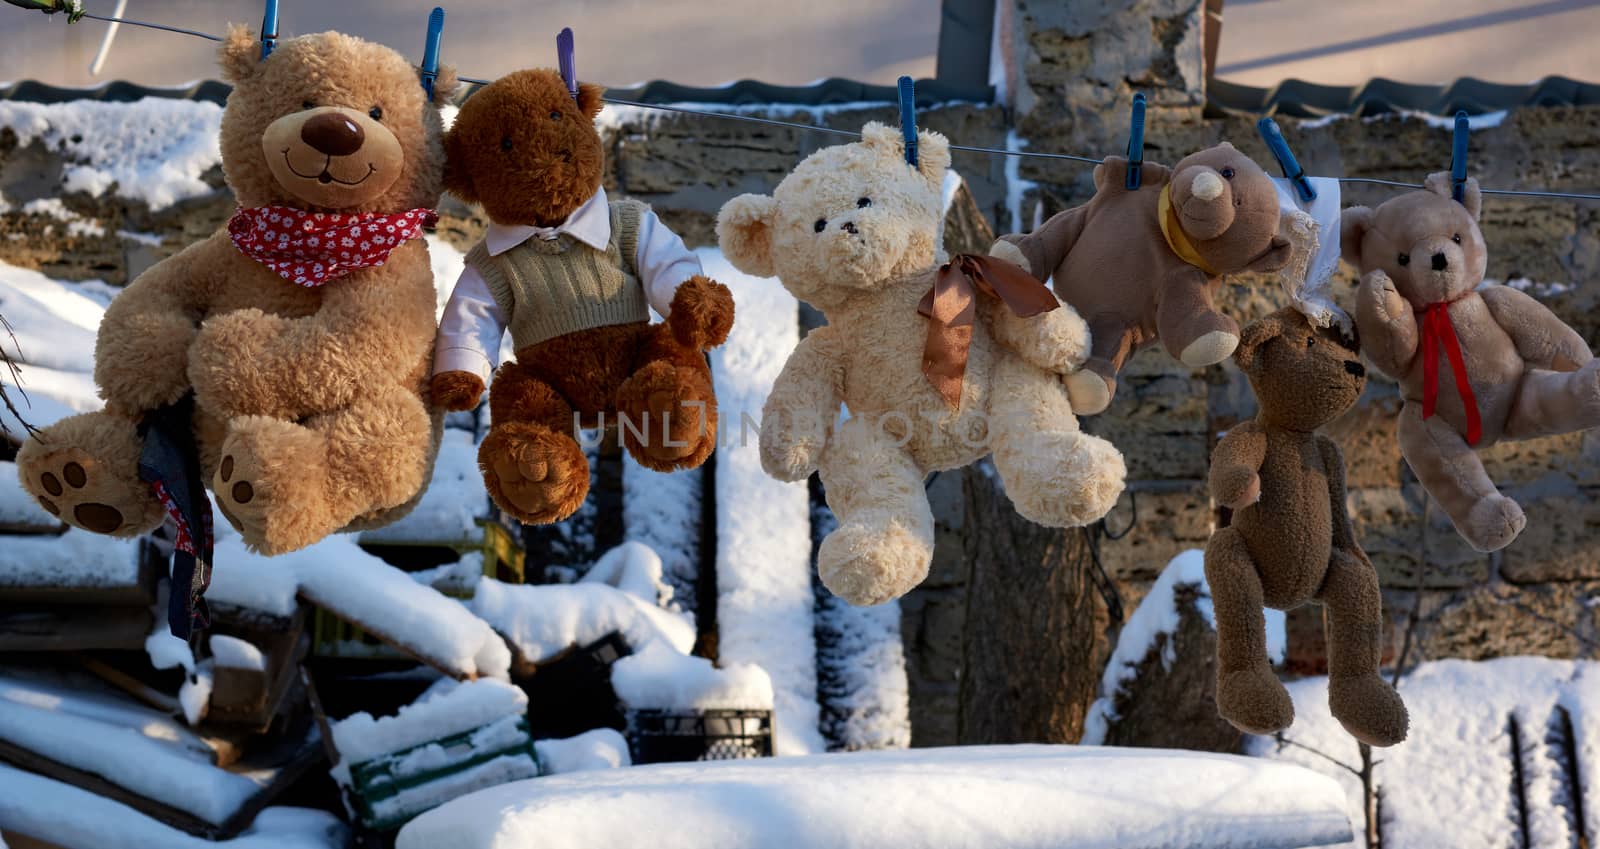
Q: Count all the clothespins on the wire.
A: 7